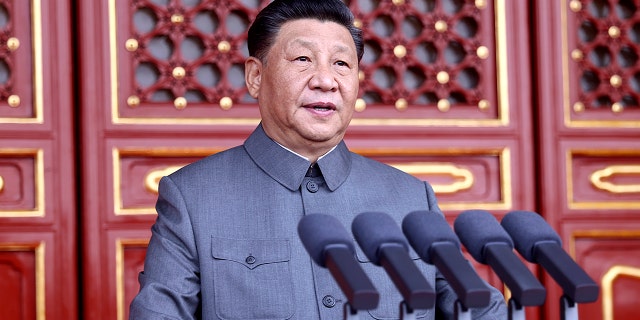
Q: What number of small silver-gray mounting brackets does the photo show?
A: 5